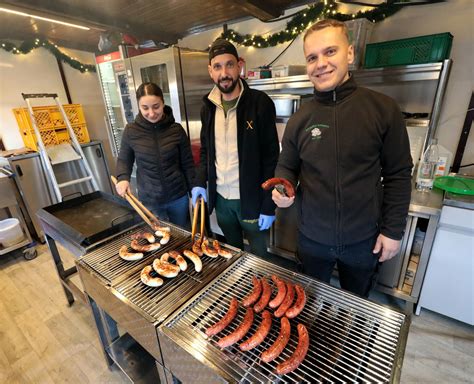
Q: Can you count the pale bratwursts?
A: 13